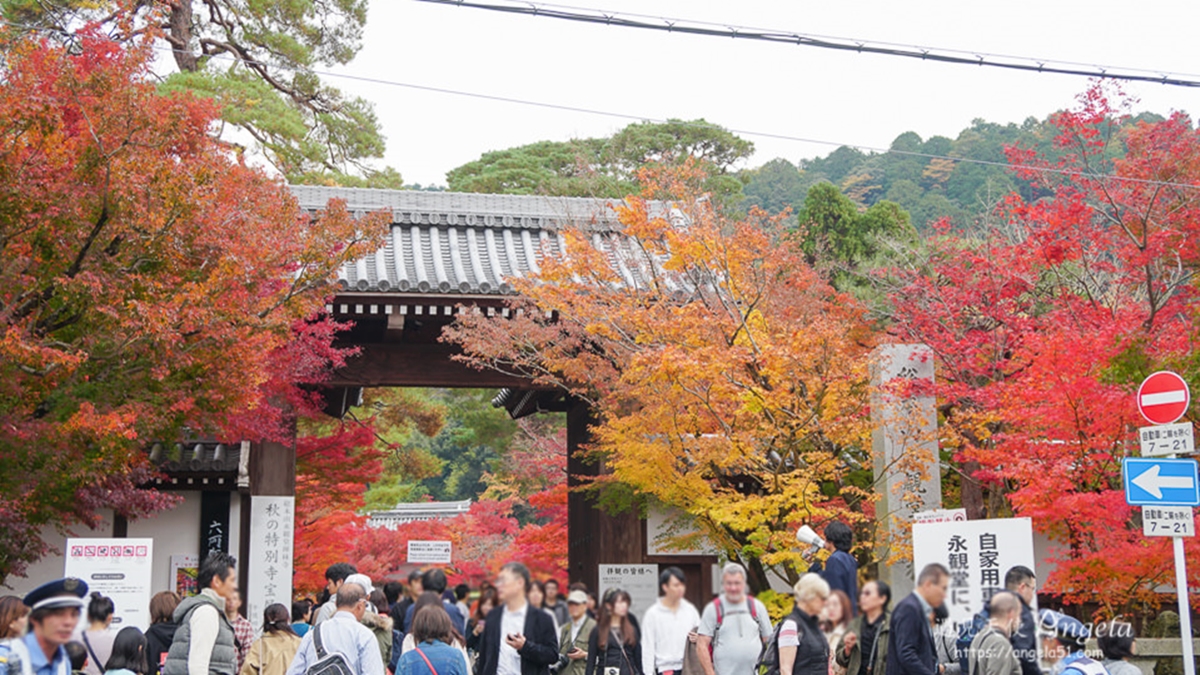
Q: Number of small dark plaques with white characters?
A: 1